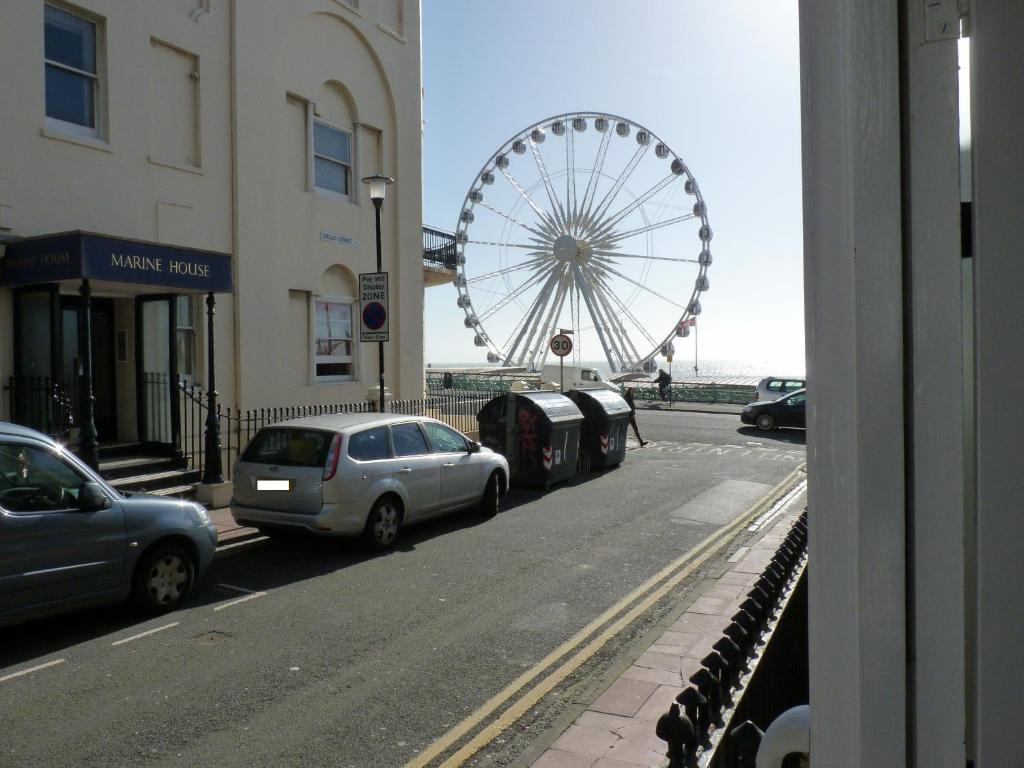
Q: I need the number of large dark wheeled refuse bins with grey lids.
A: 2